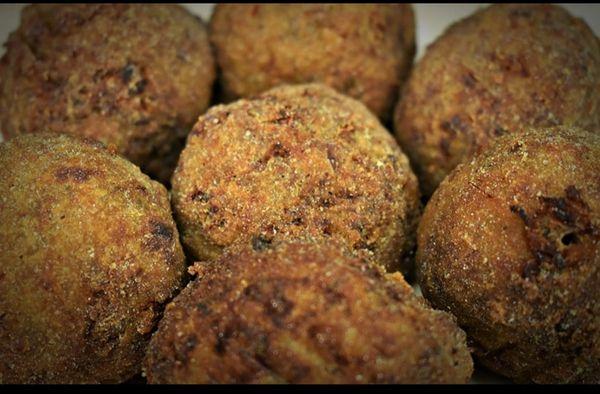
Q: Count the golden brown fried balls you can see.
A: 7